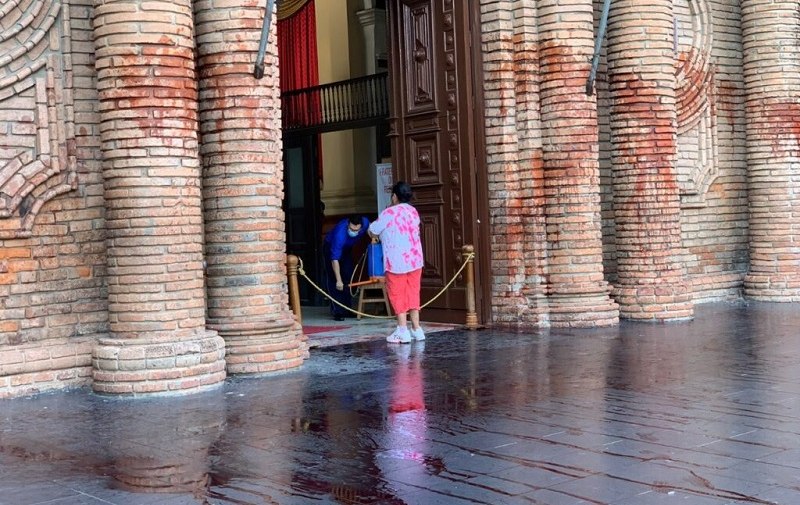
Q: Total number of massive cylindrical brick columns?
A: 5